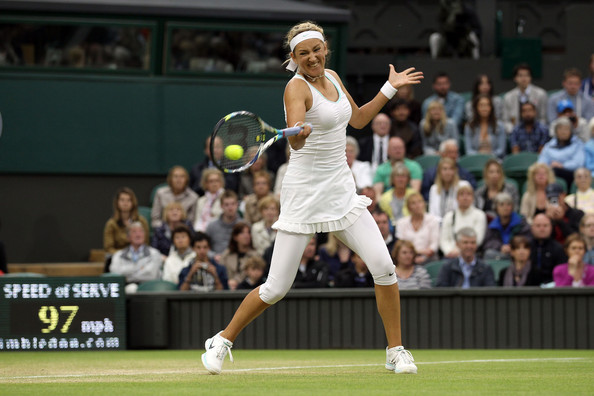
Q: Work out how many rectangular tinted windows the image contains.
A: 2